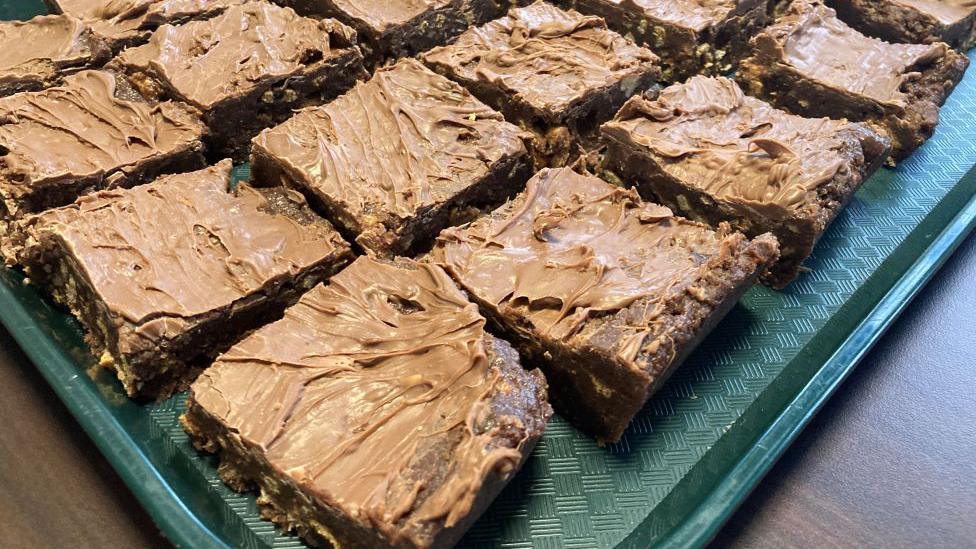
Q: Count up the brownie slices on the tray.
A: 14